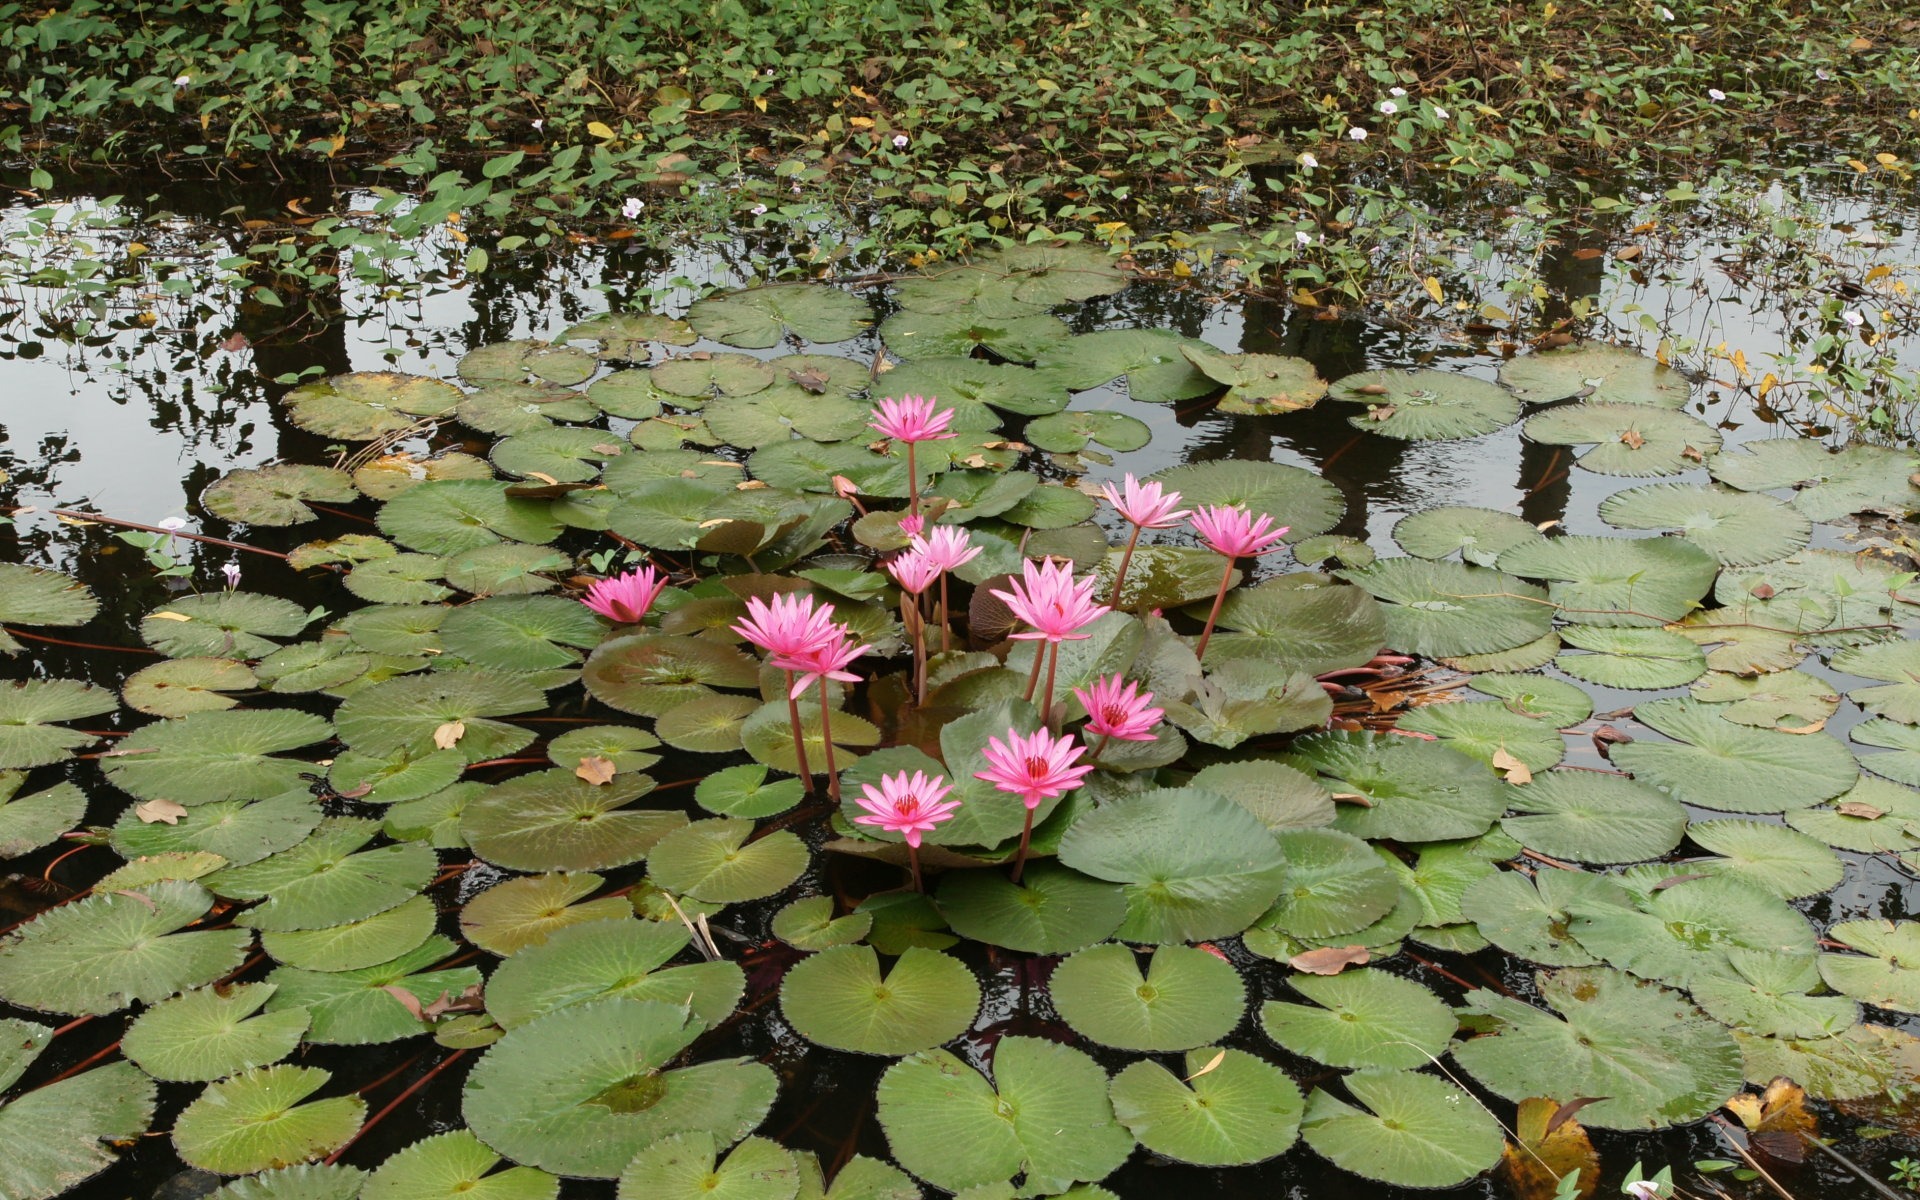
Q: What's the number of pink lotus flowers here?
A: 13